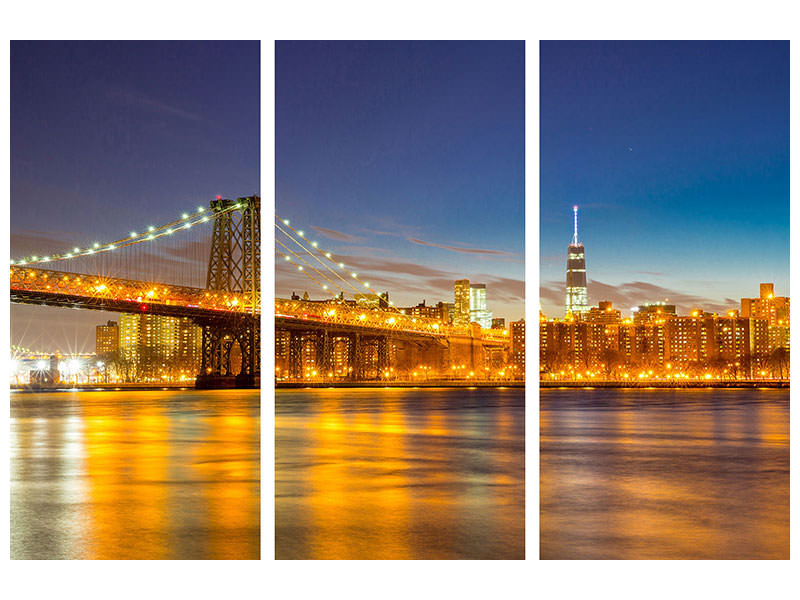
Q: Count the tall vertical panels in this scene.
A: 3